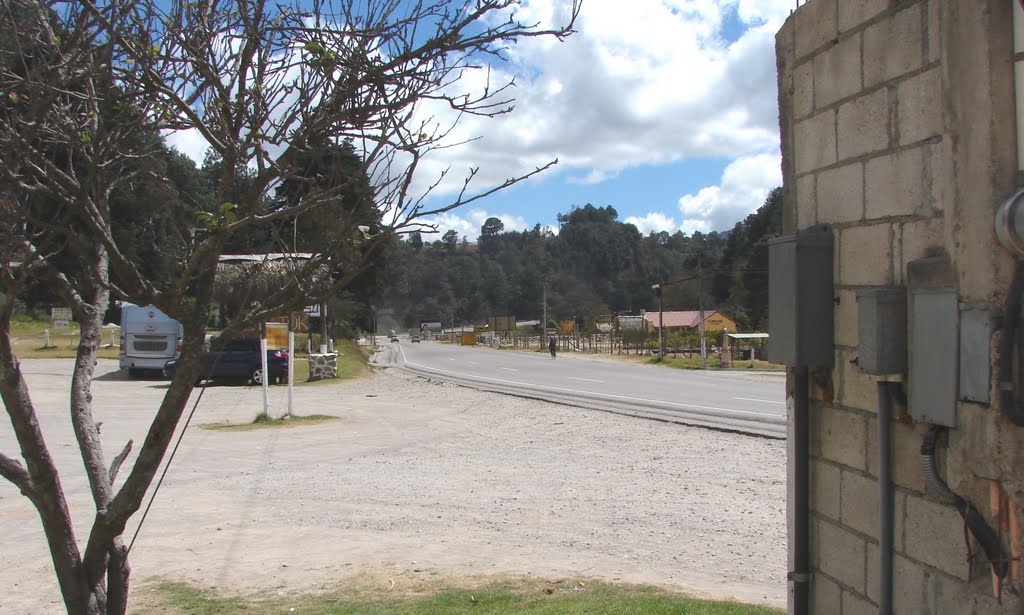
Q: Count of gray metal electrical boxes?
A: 4